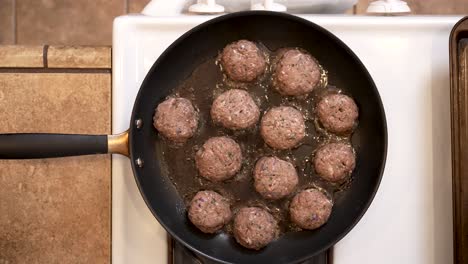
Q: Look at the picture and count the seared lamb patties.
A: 12